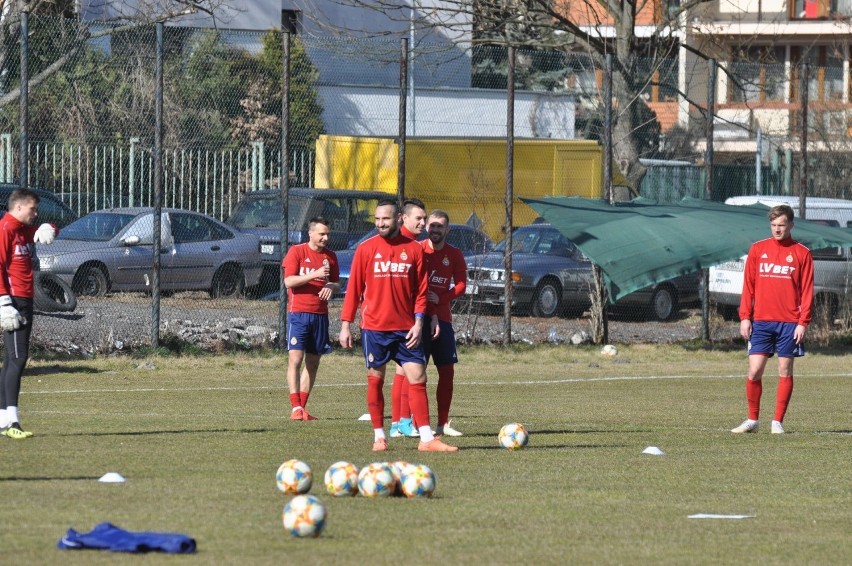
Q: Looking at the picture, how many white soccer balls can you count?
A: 8